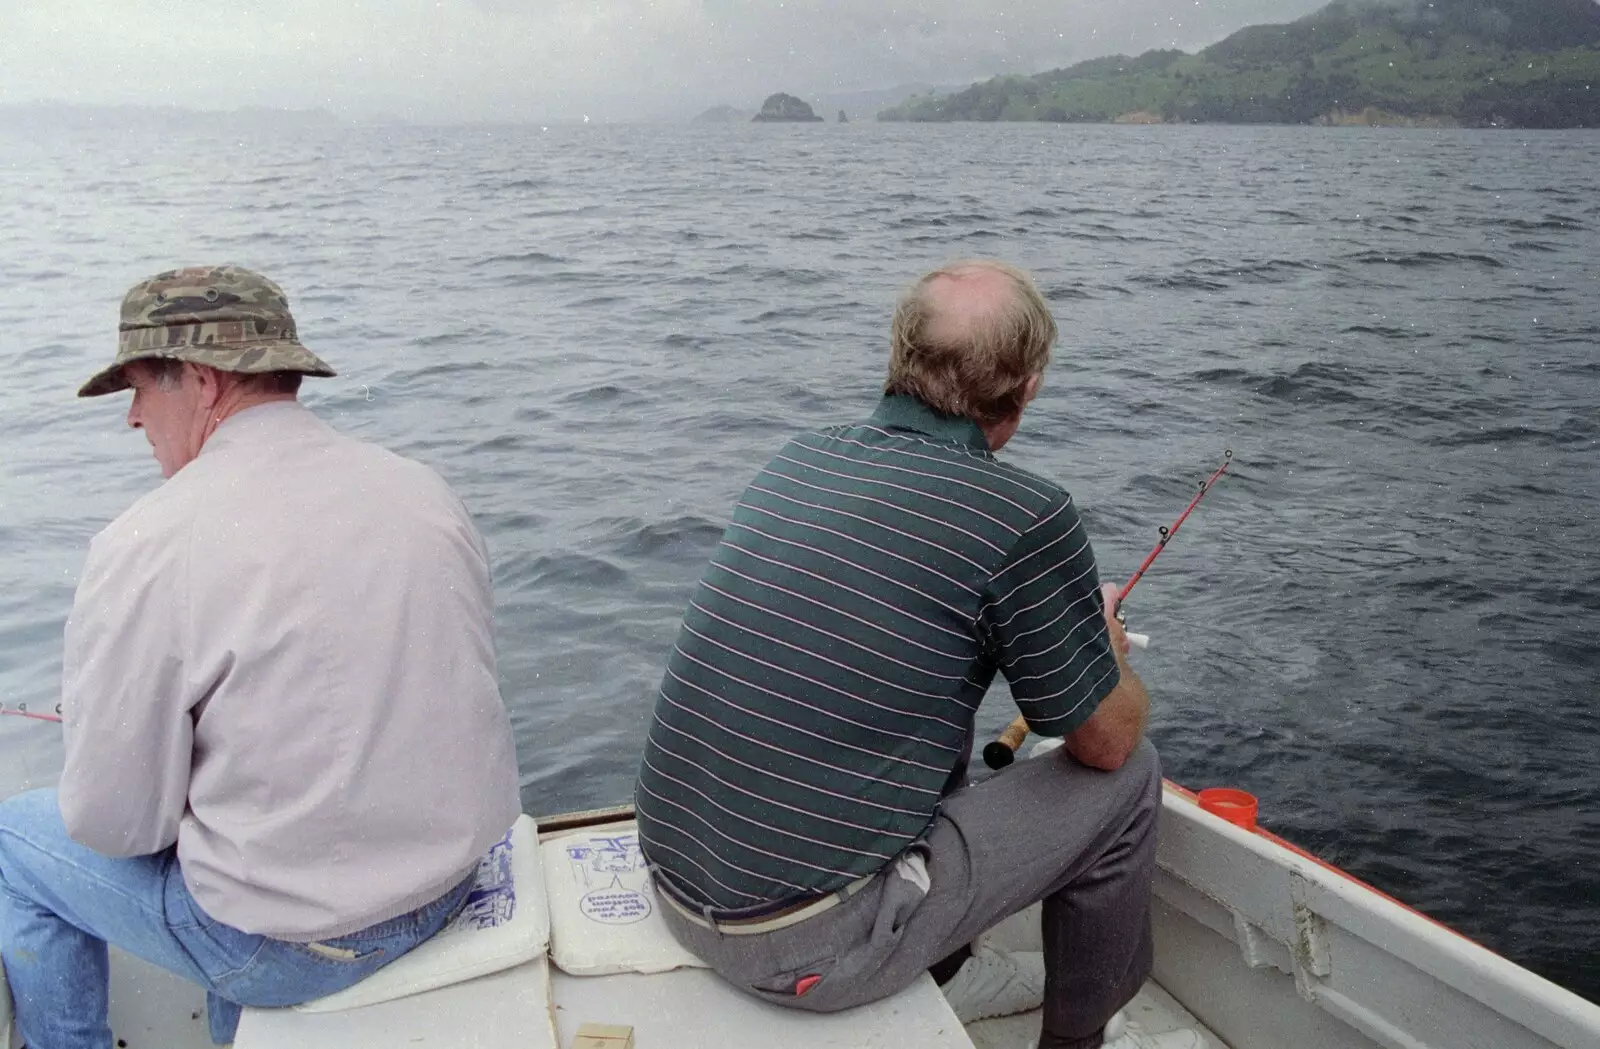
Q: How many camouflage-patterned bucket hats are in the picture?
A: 1